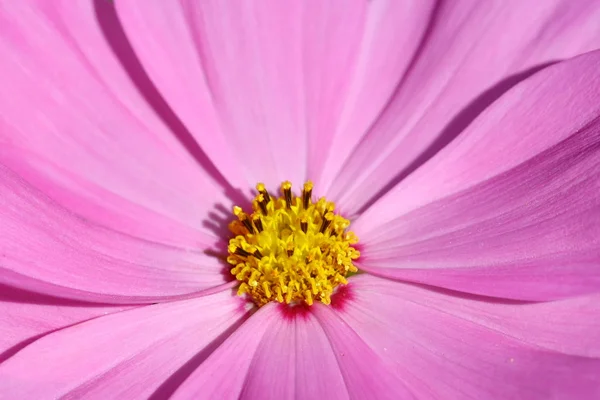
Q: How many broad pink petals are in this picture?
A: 8